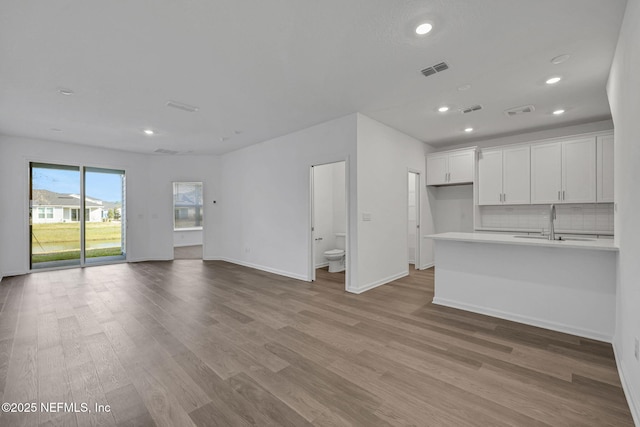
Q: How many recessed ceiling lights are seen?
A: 6